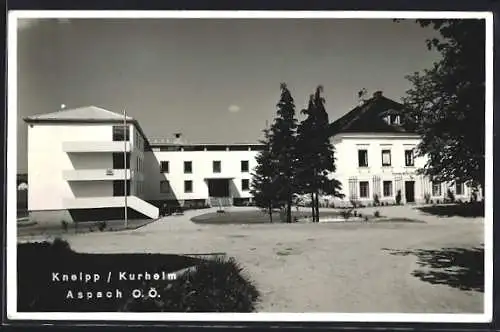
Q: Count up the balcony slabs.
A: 3